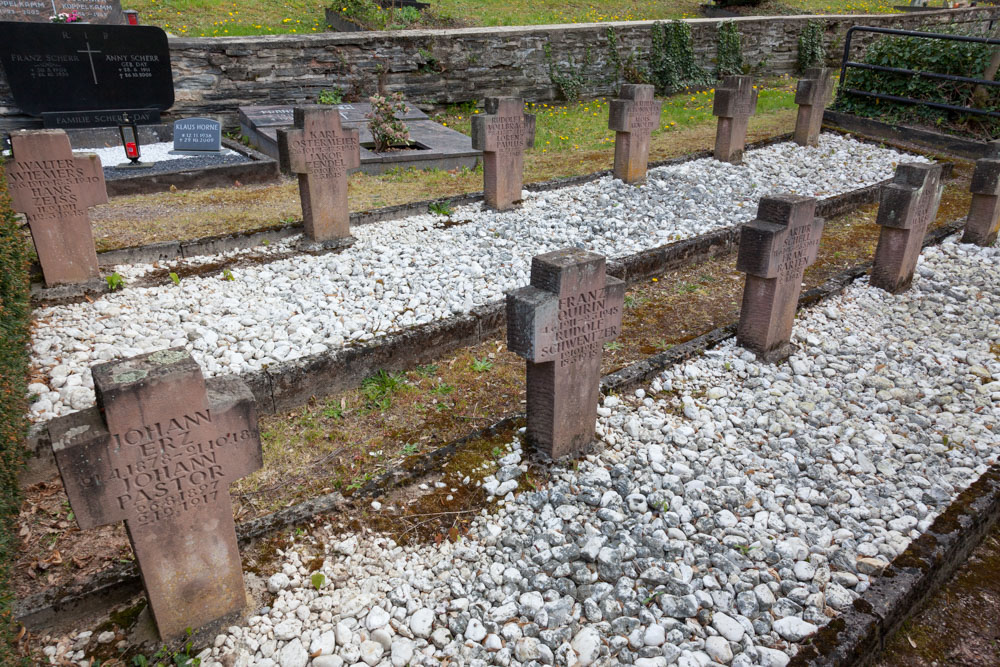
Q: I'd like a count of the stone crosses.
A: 11